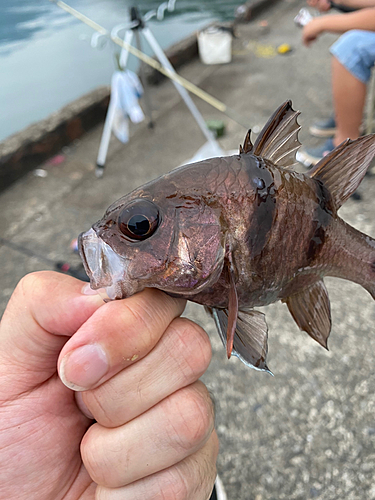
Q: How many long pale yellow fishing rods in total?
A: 1